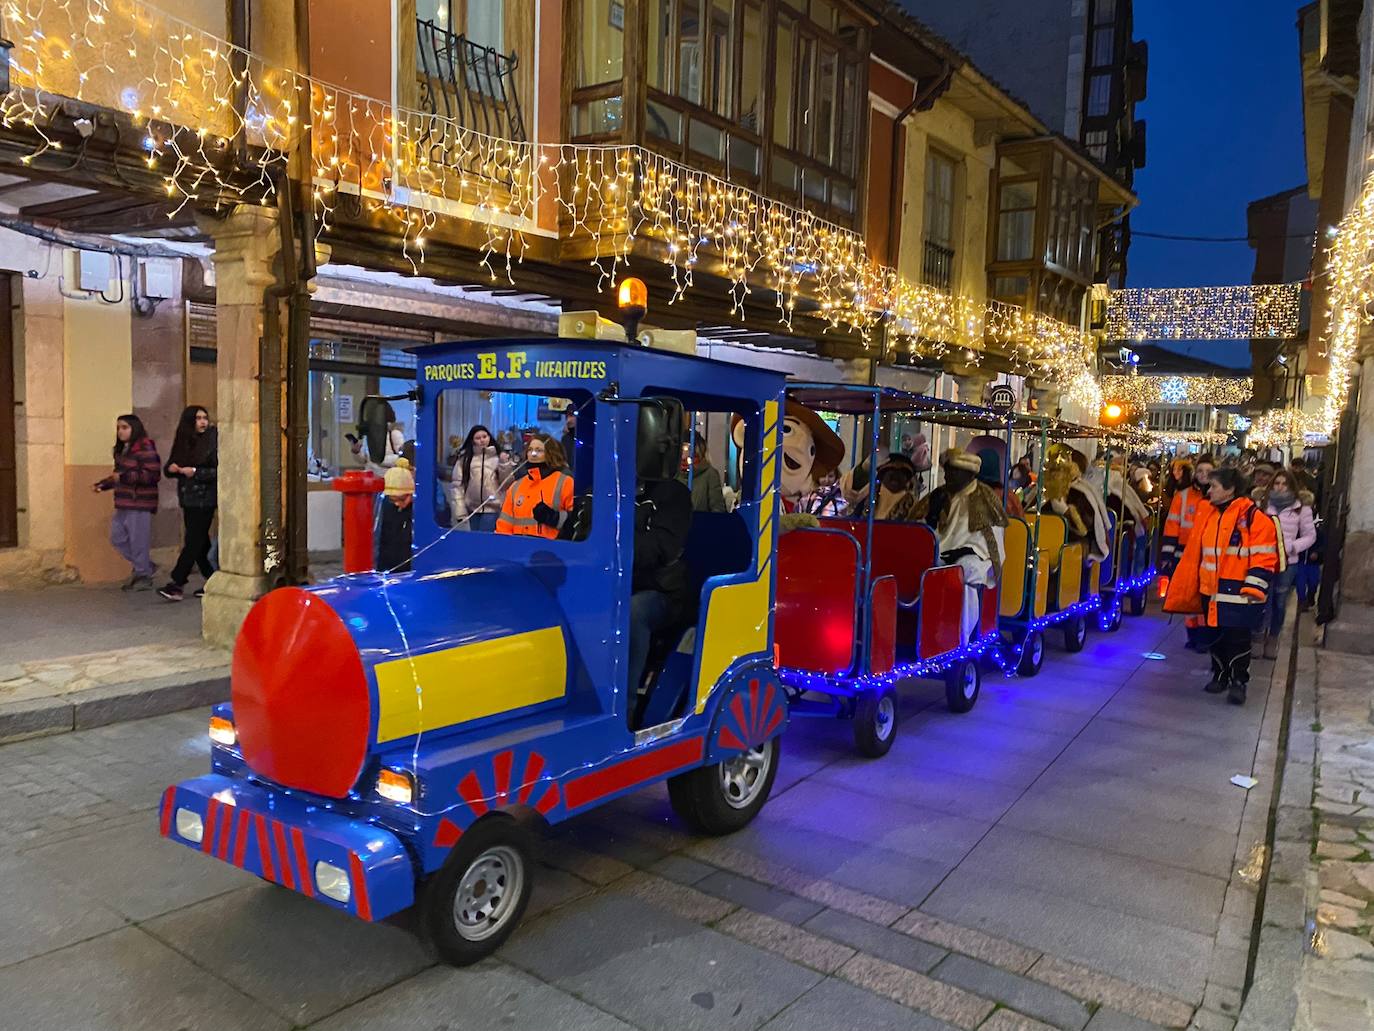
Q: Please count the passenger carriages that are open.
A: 3